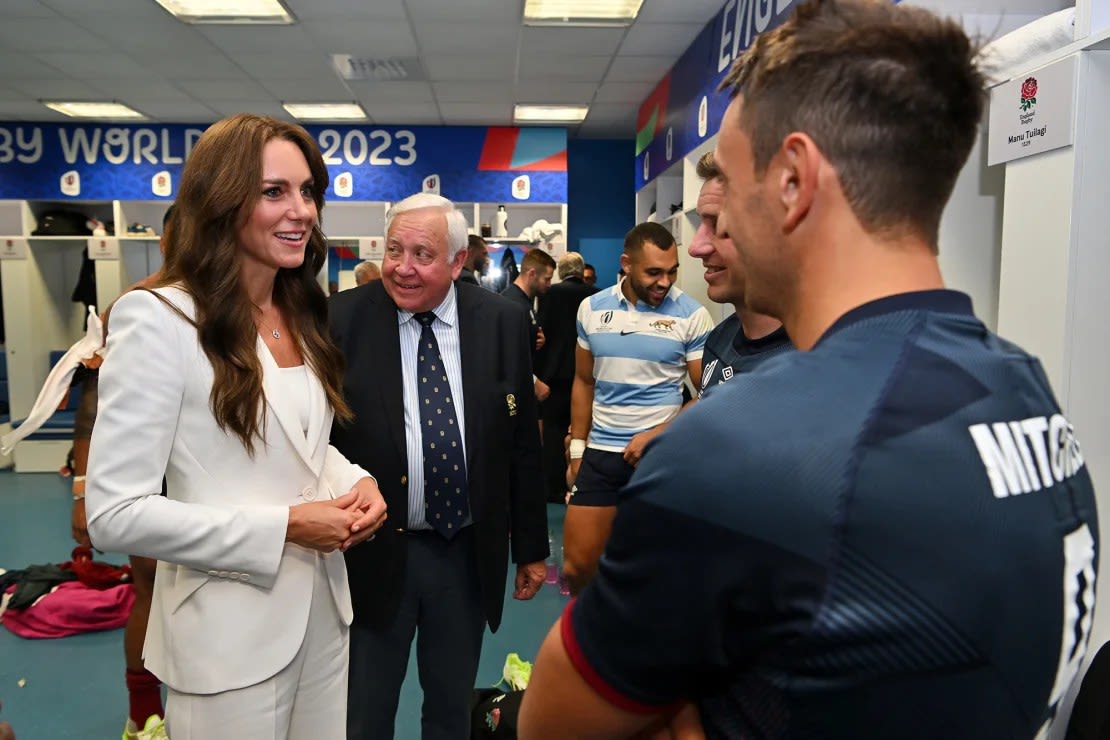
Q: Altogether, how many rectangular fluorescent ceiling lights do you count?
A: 5